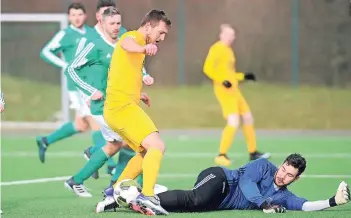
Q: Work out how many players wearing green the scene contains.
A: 3